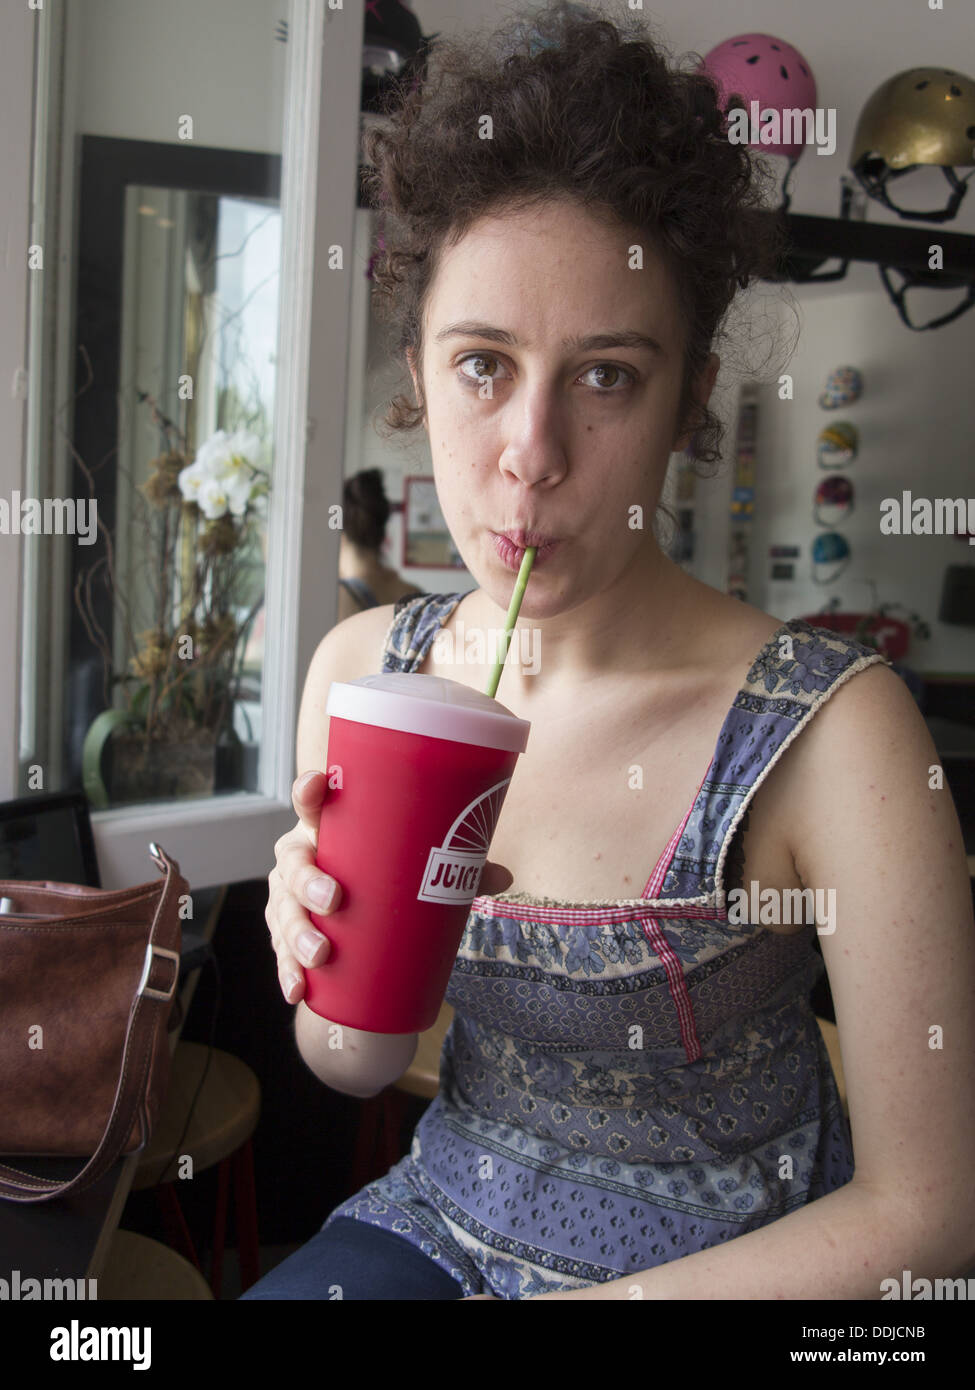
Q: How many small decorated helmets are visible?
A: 4